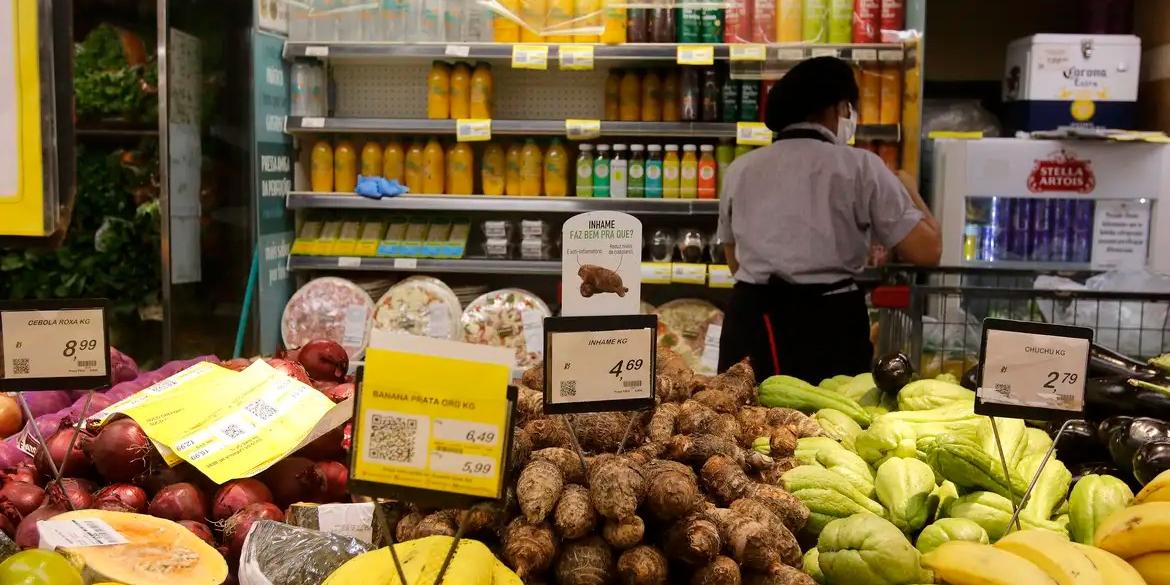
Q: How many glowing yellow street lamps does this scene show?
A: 0